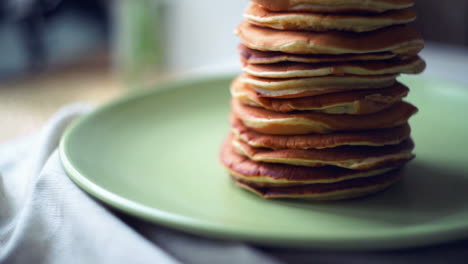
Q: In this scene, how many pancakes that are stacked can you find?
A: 12